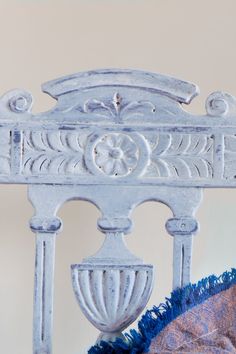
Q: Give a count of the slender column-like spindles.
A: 2